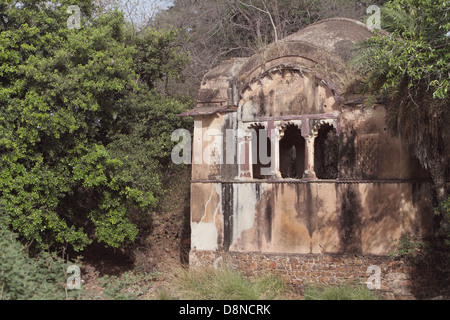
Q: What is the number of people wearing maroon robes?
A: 0